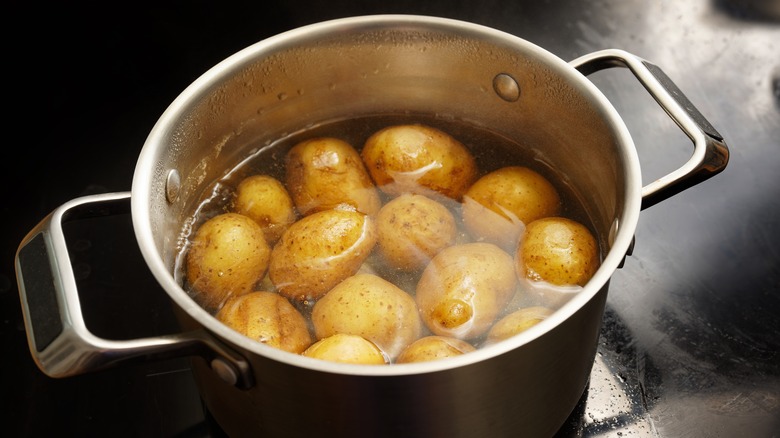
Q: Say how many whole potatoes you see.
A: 14